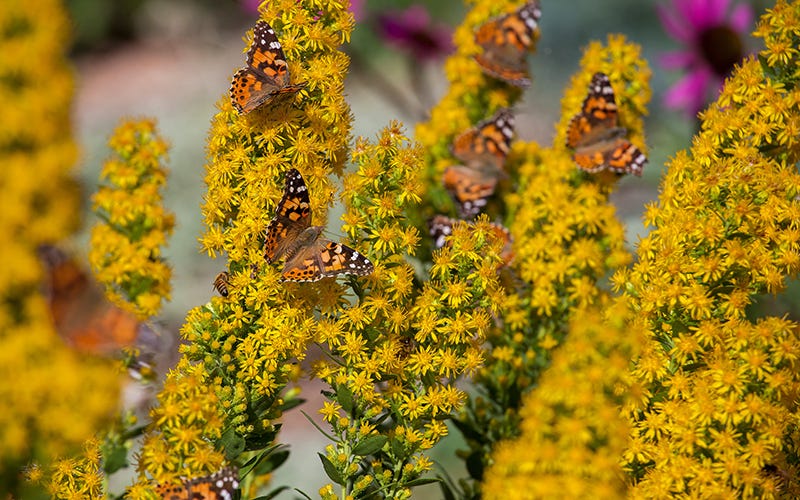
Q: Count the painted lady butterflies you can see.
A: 8